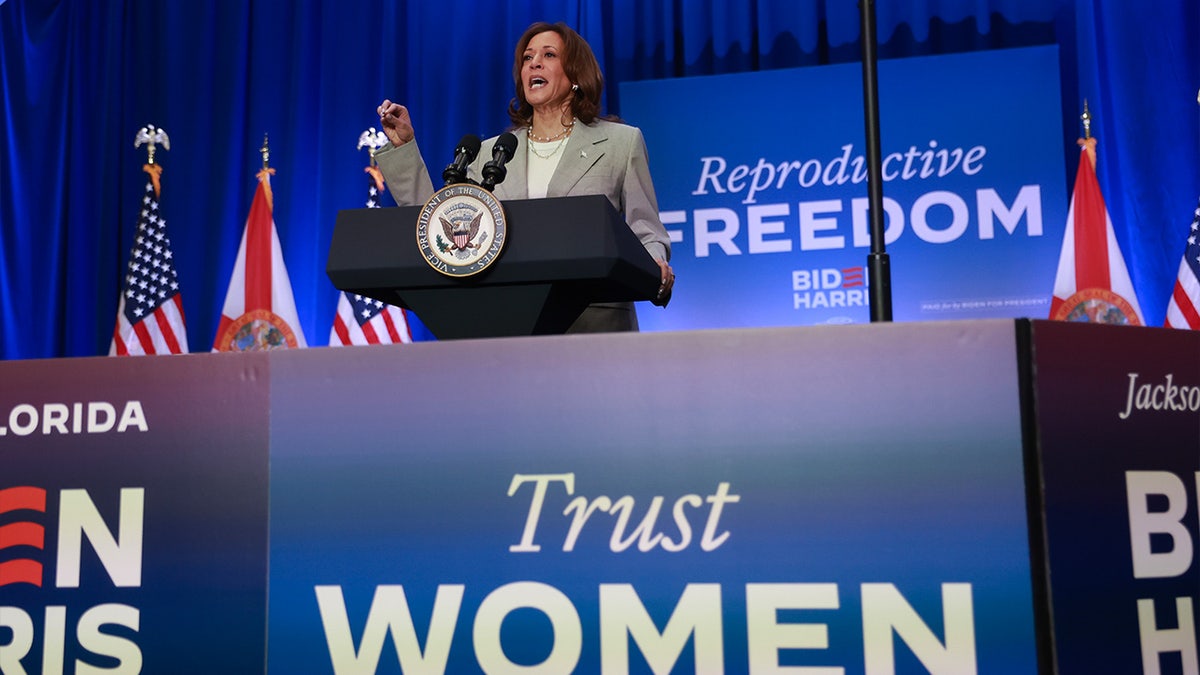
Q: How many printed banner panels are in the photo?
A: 4